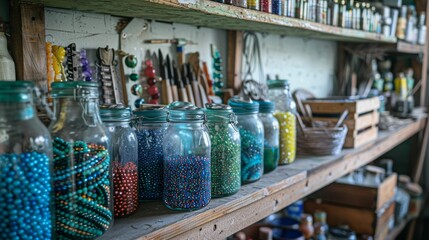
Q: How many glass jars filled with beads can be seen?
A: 9